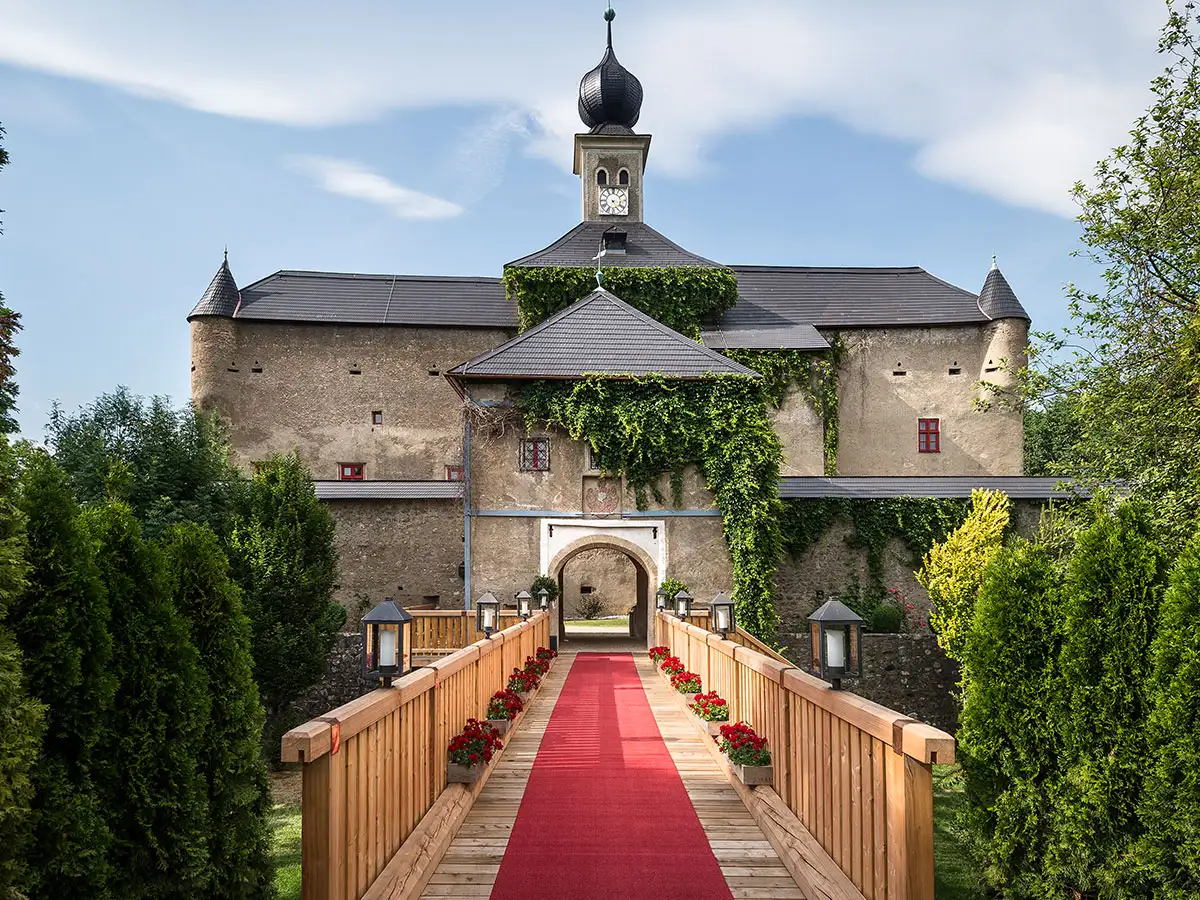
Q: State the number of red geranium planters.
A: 10